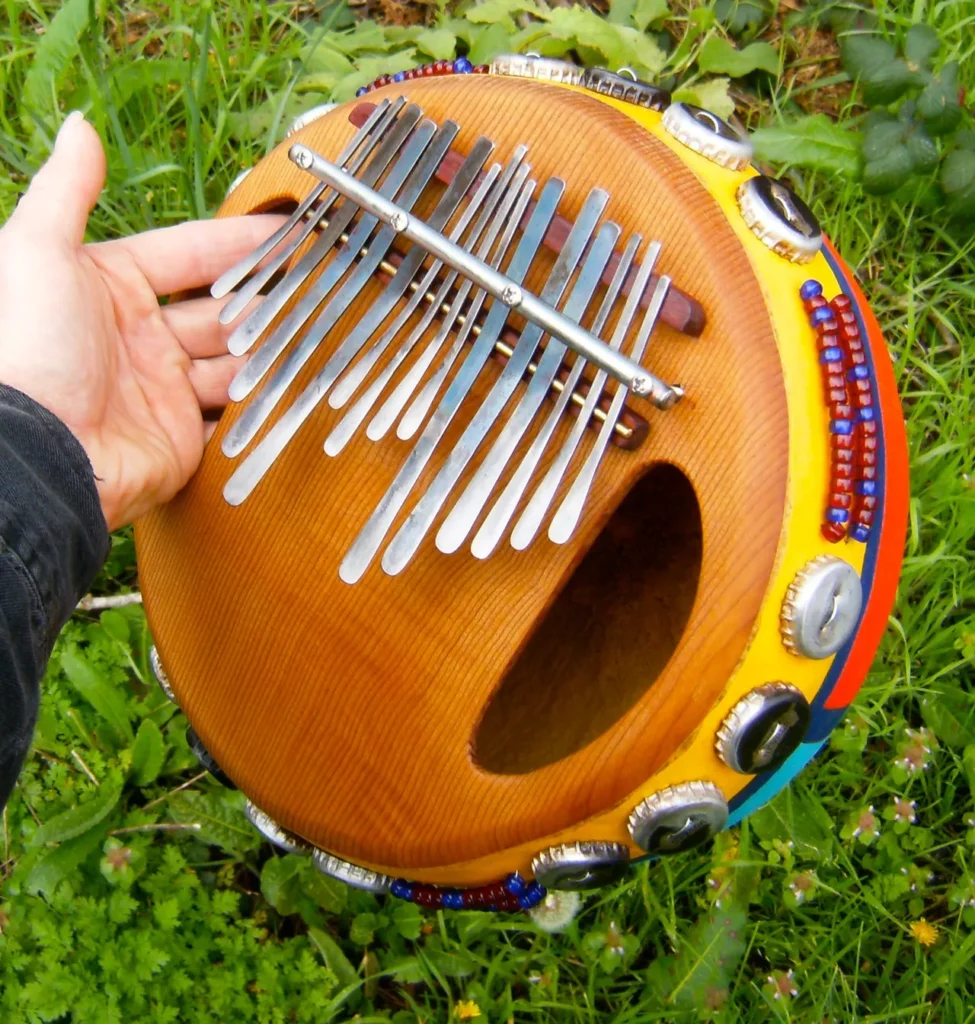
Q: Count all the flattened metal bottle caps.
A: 14